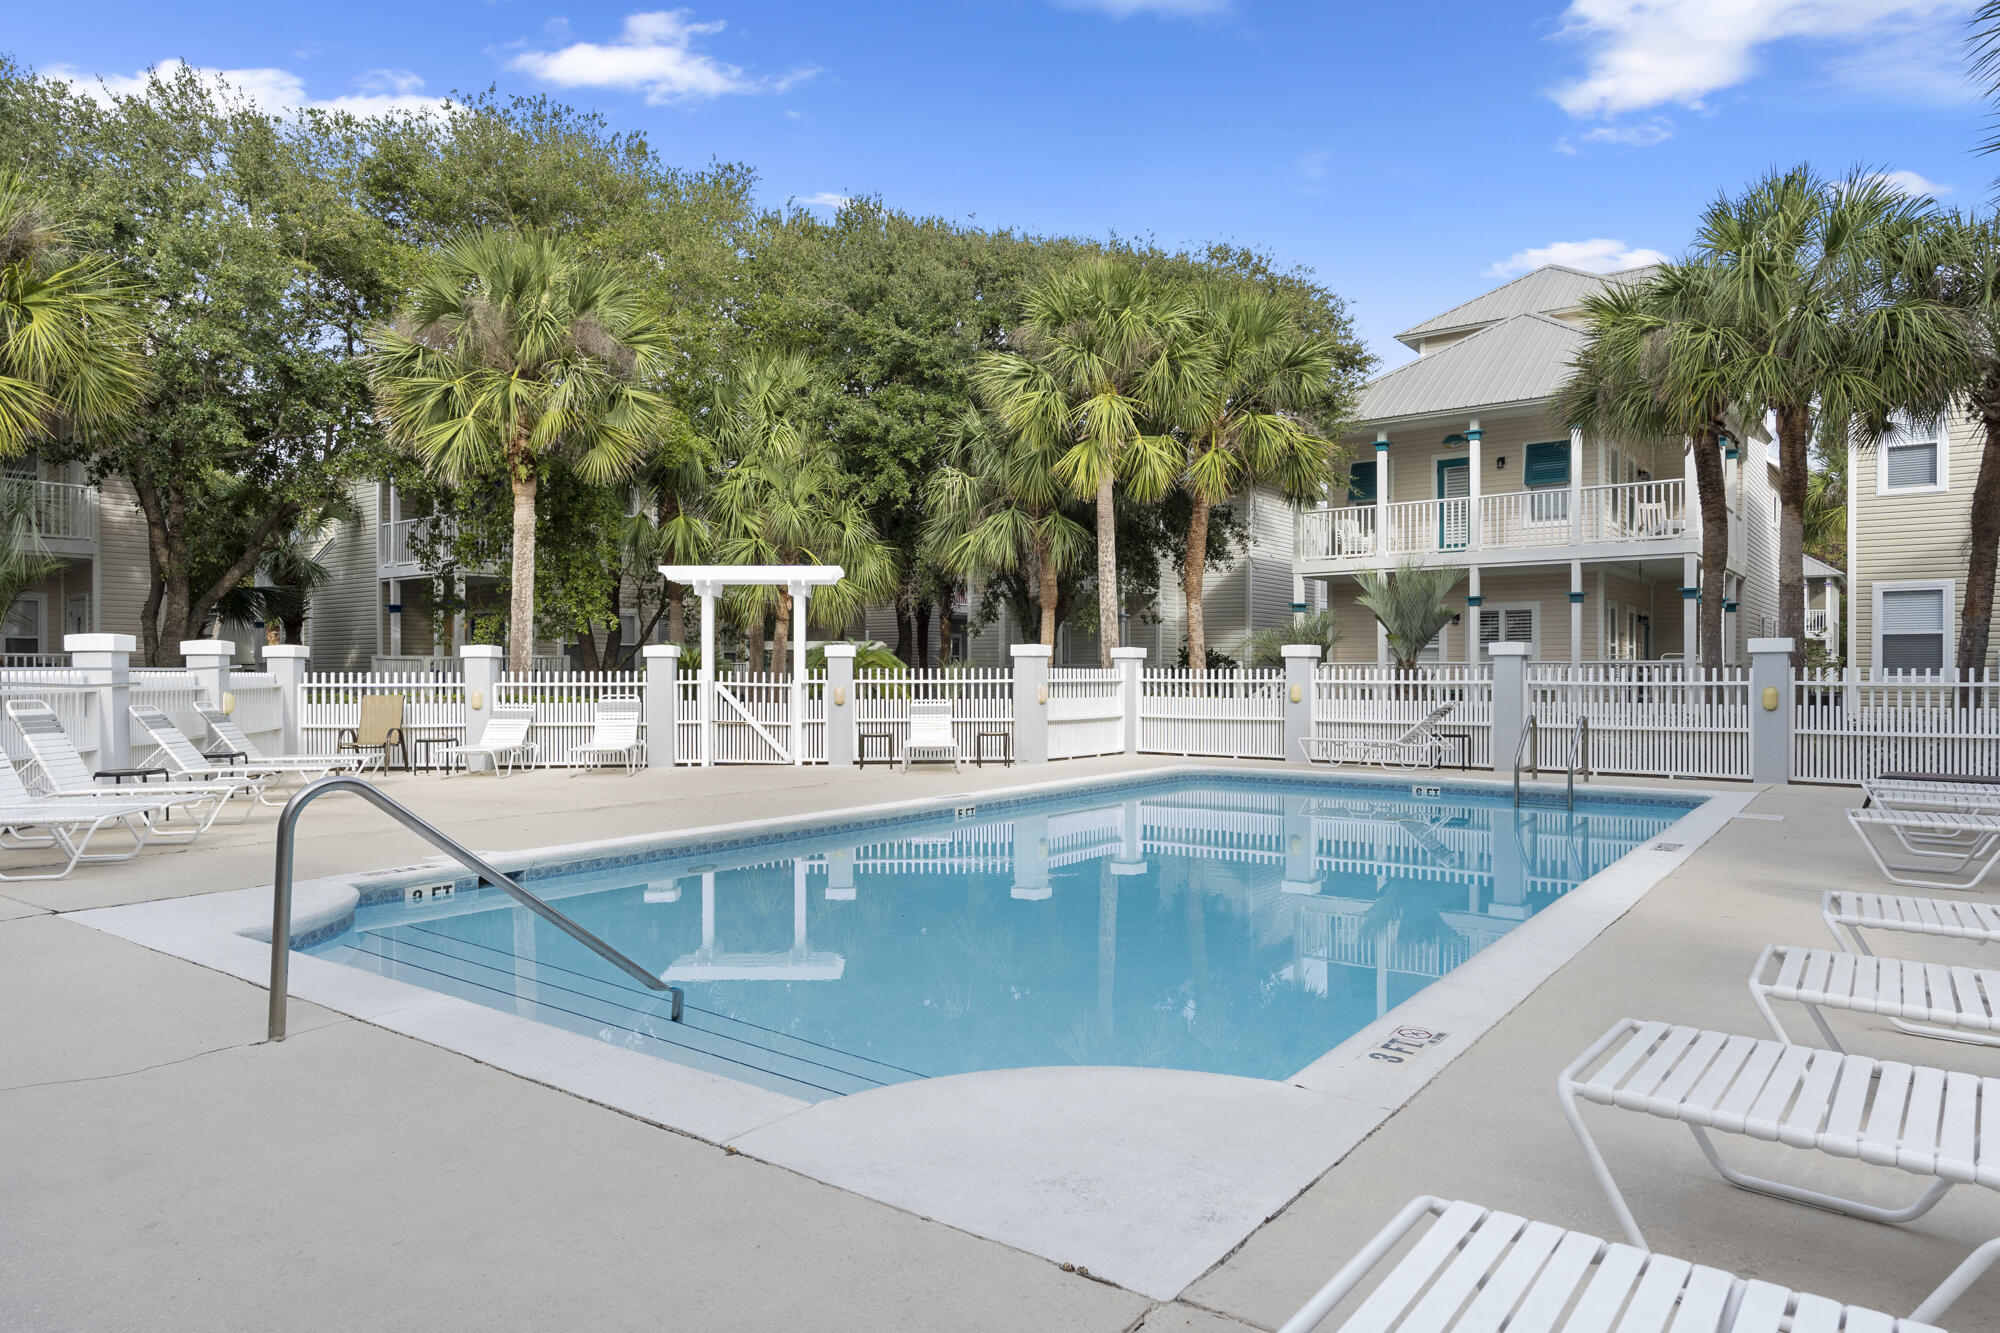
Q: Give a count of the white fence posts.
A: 11